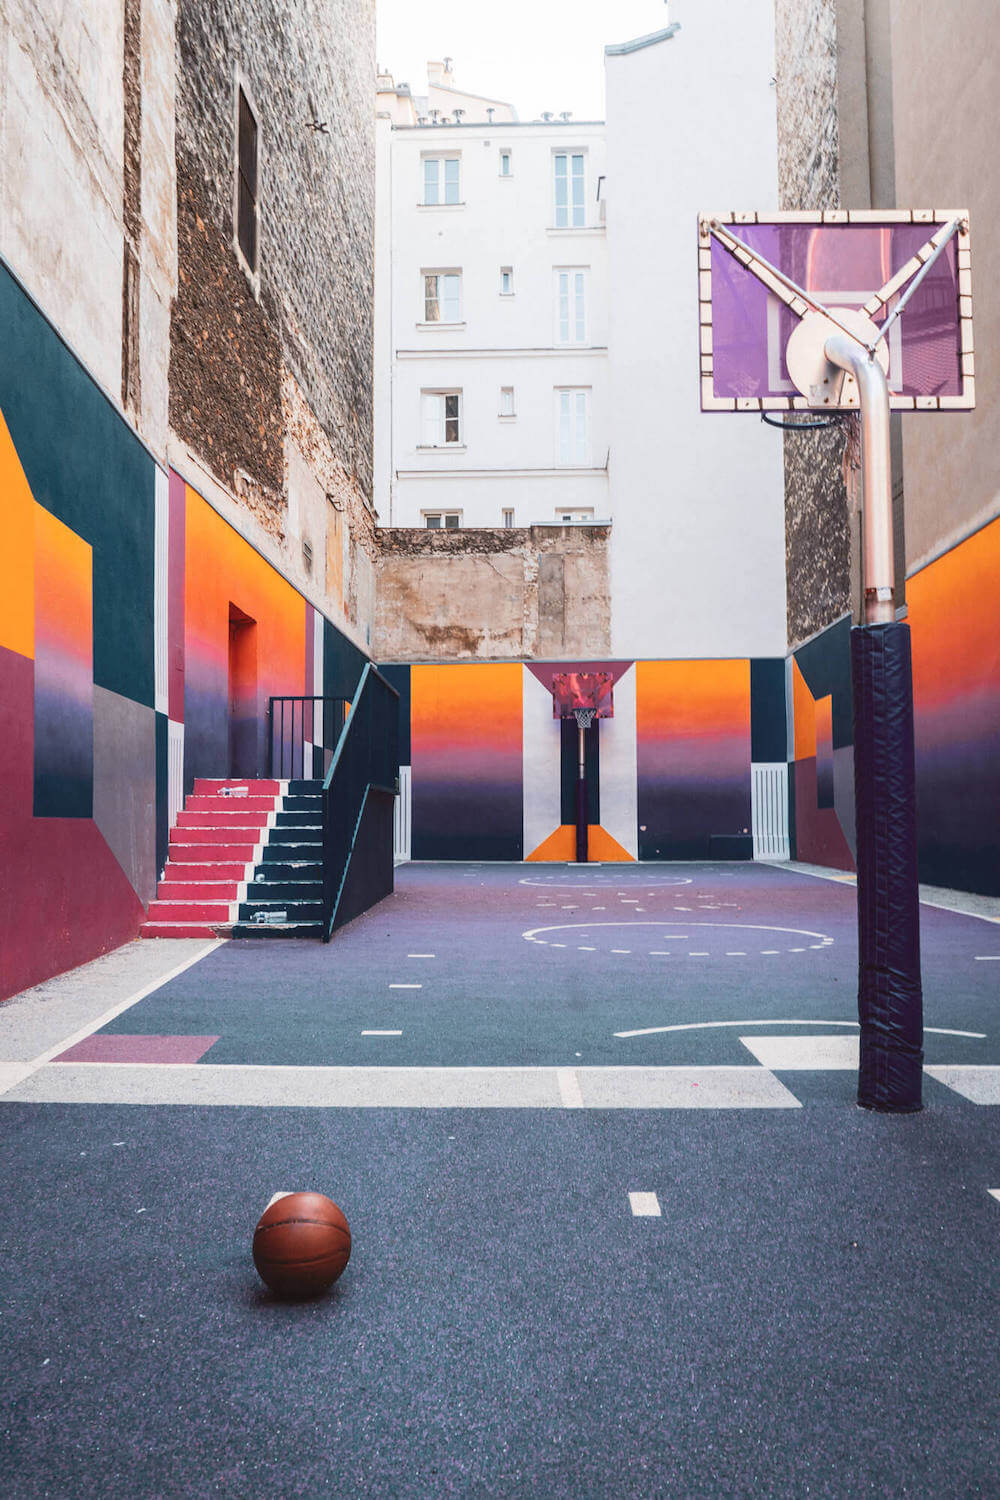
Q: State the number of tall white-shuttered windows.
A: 3